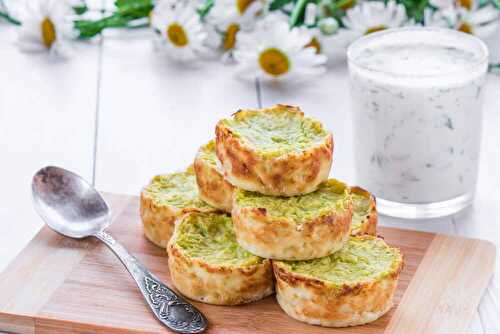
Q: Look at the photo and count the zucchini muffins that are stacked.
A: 7